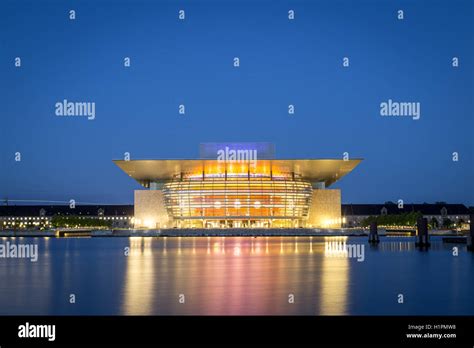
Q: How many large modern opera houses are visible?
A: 1